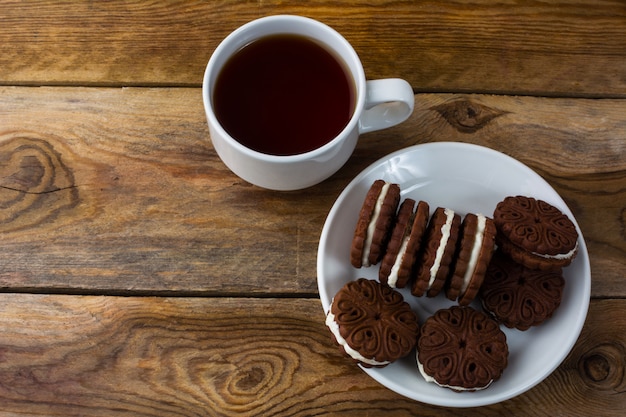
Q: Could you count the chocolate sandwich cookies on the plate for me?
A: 8